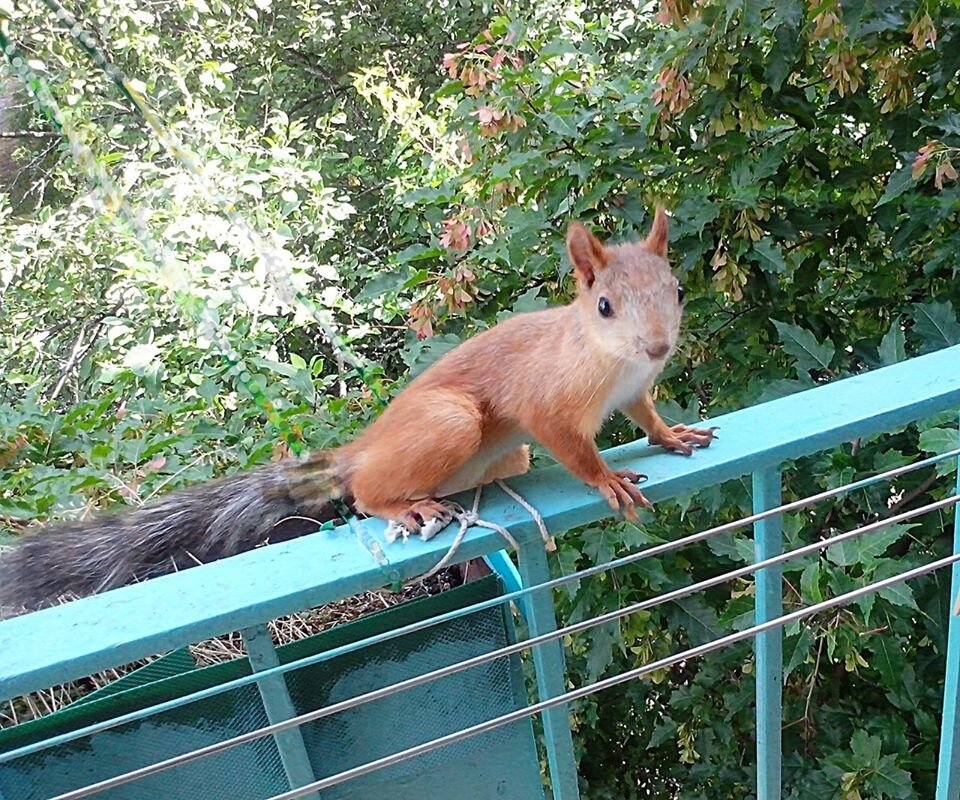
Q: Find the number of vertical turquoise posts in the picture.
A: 4